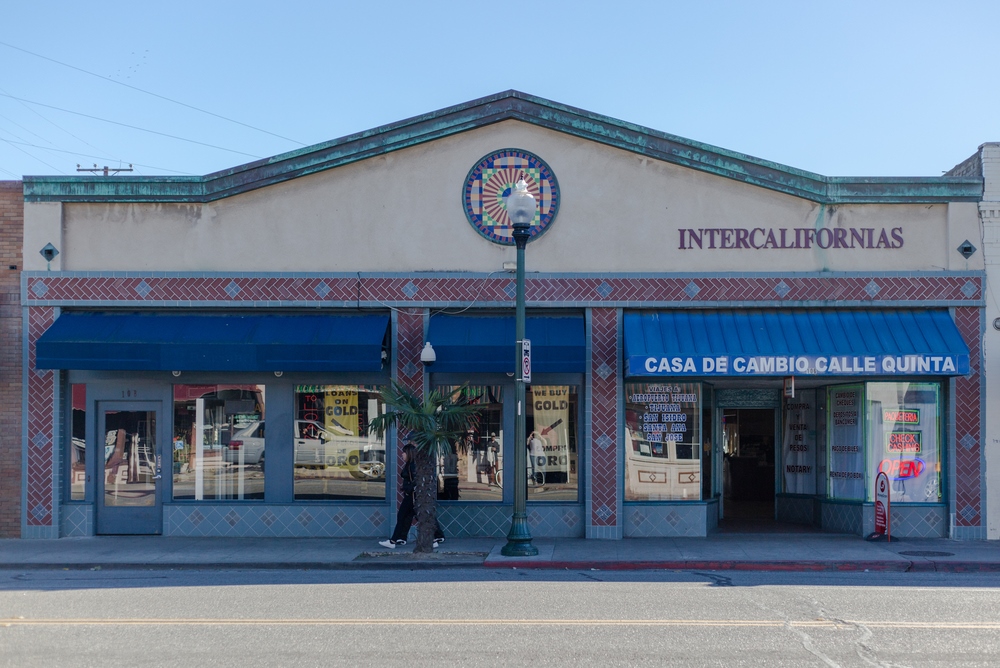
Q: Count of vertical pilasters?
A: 4